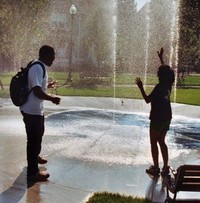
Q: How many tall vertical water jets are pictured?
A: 4